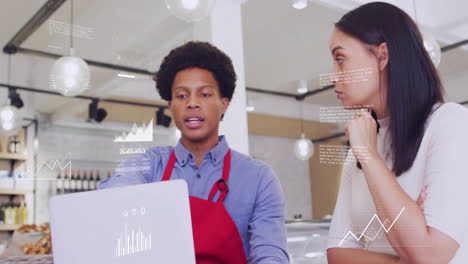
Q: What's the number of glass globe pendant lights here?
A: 5